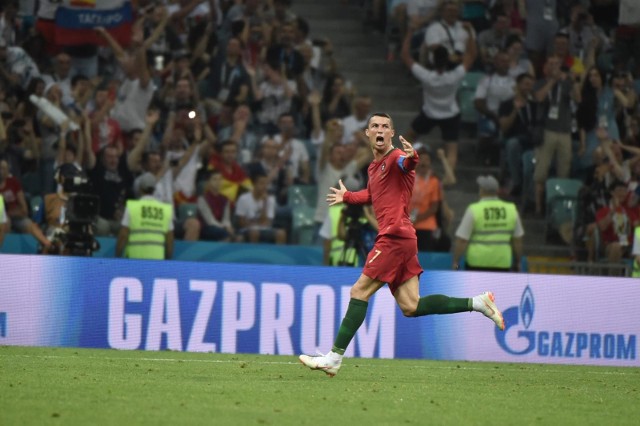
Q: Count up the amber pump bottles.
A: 0